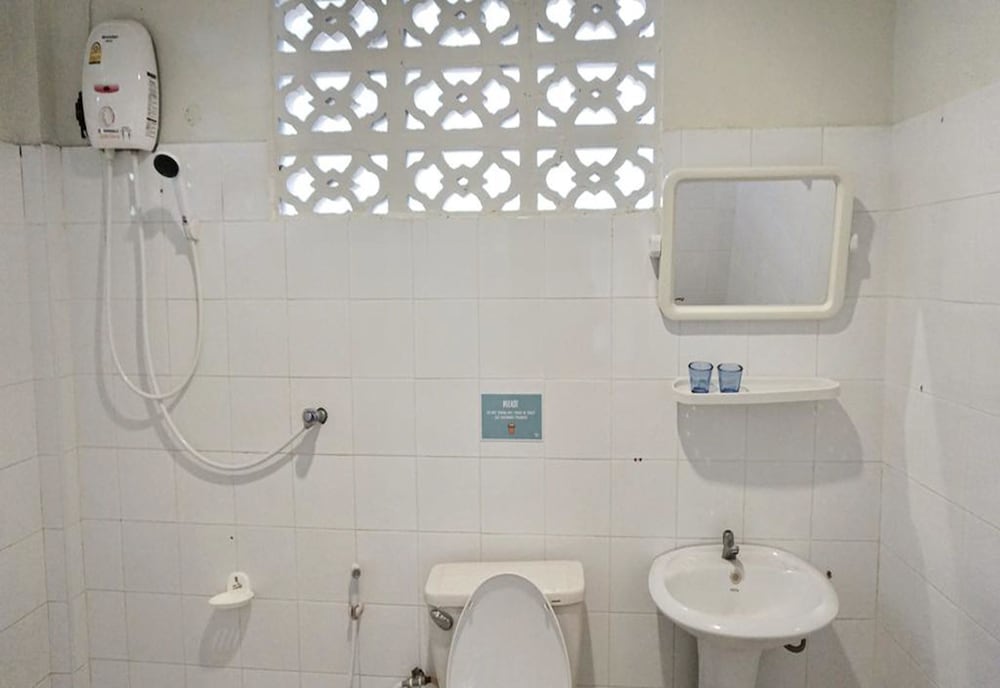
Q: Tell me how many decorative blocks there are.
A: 9